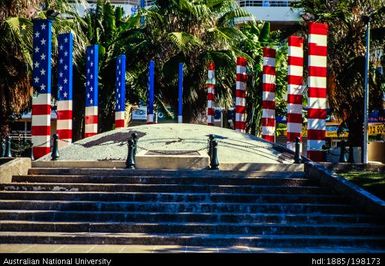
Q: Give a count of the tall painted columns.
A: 11